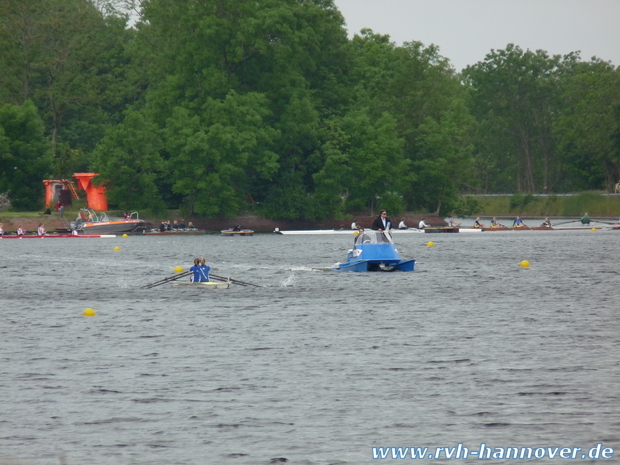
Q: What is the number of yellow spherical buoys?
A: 8